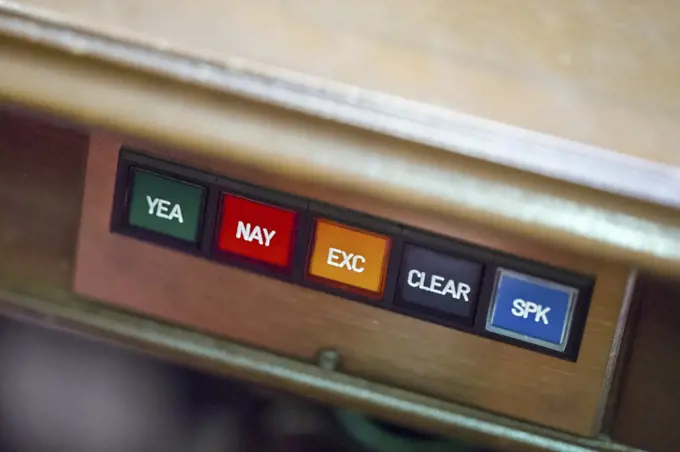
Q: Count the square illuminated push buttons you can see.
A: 5